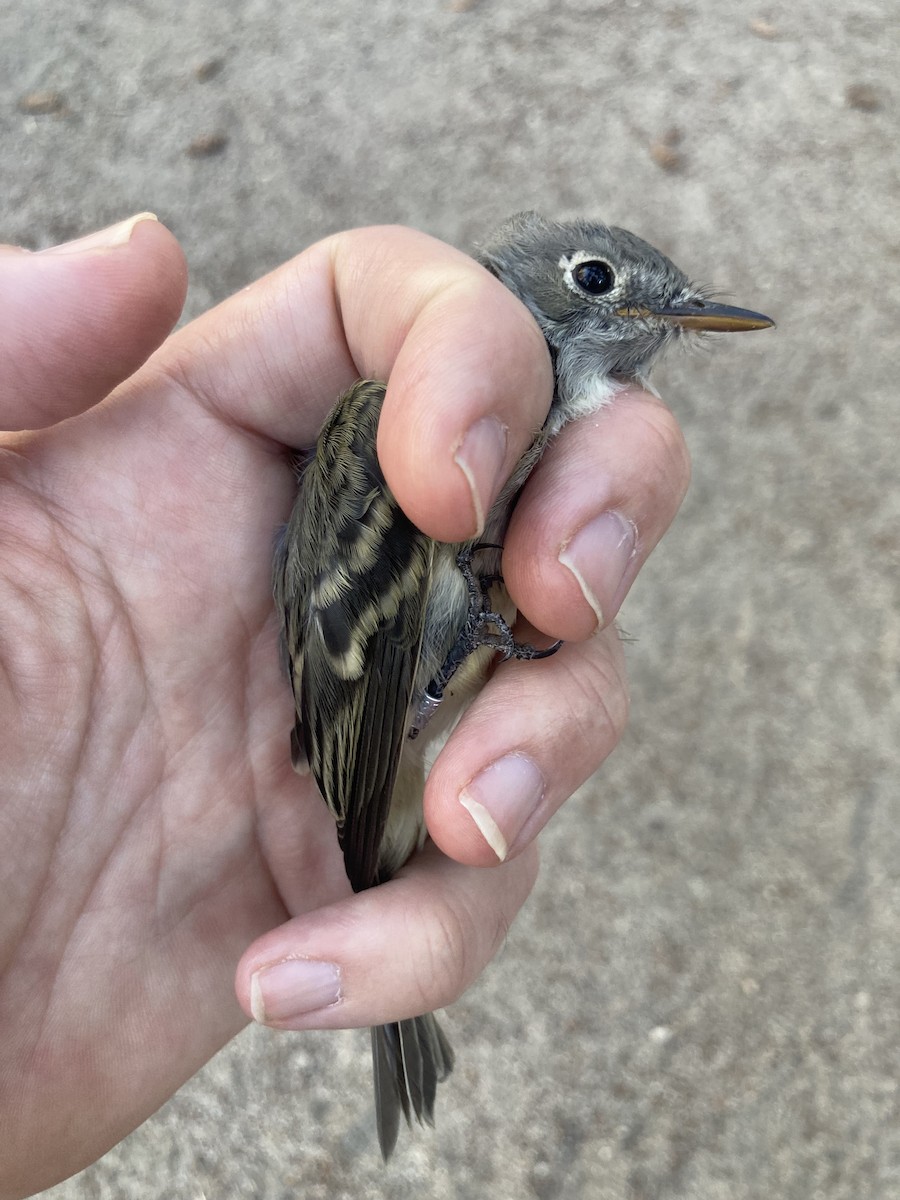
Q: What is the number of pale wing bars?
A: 2